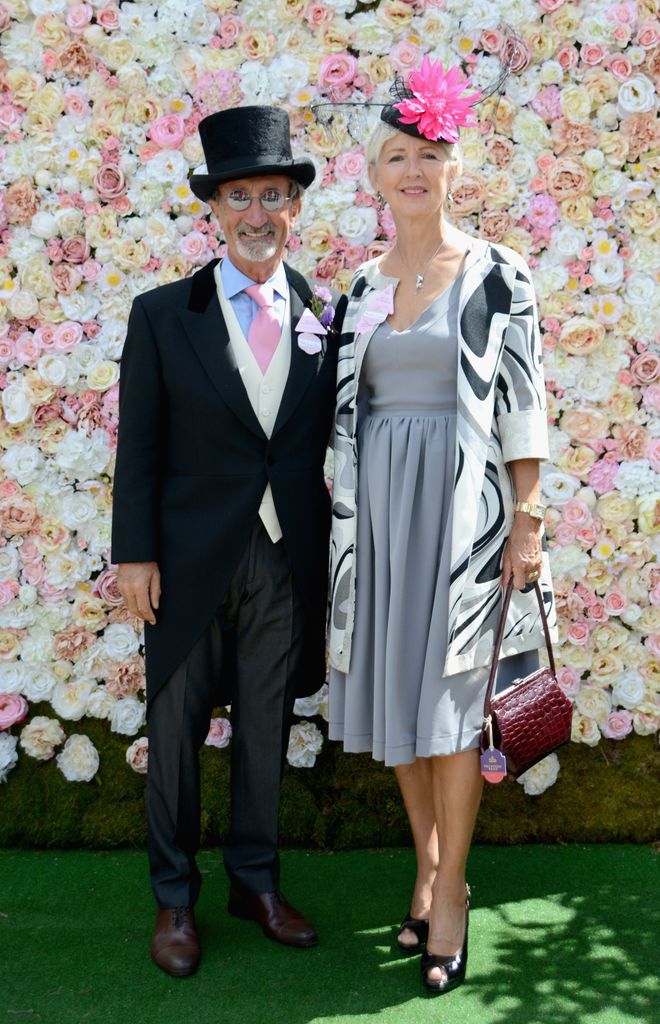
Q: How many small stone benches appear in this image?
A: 0